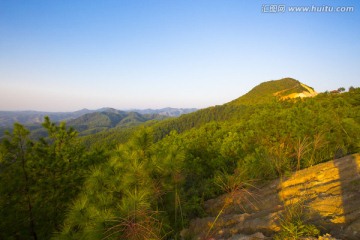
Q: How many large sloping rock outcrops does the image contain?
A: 1